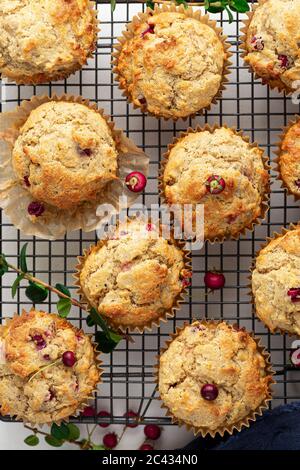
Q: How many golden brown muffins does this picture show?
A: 10